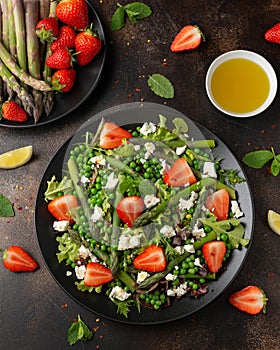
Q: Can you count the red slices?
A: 11